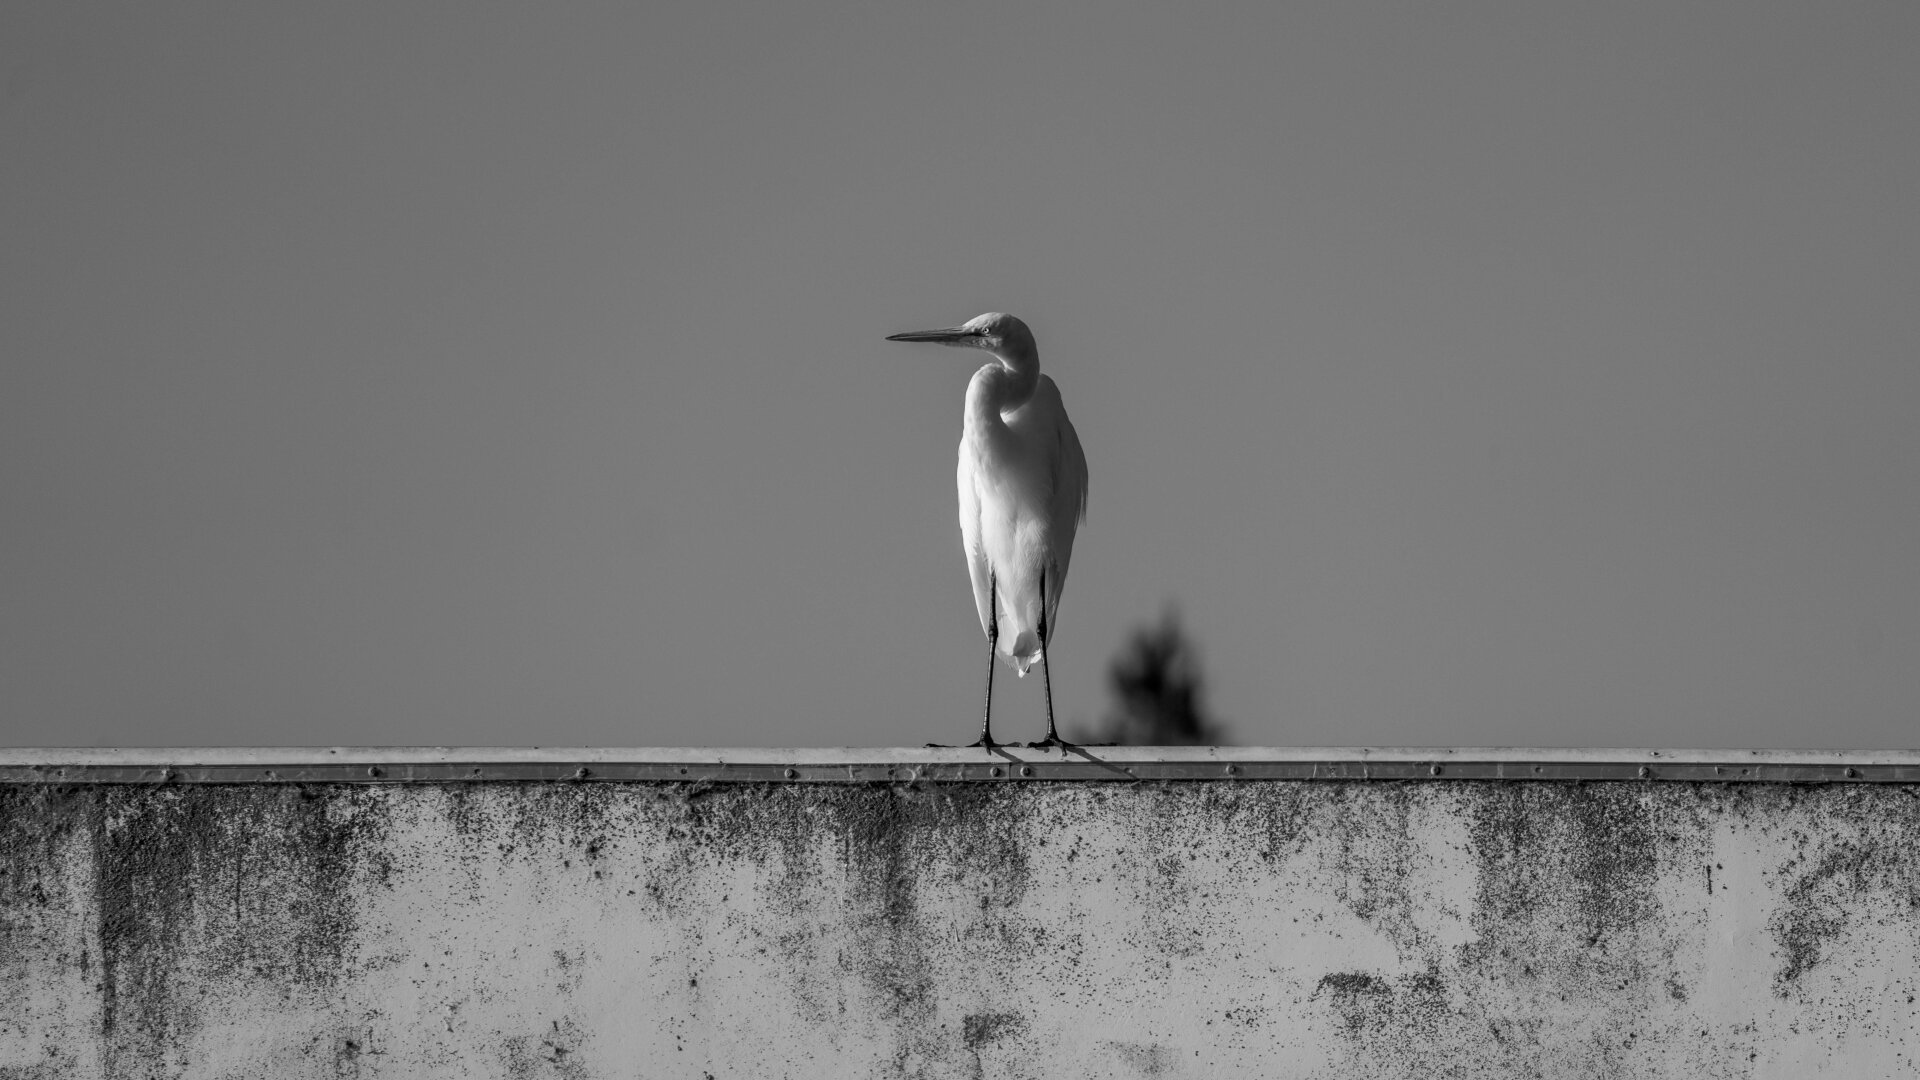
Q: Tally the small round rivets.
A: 10